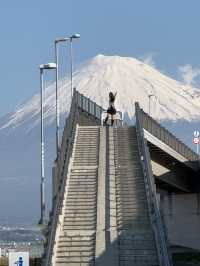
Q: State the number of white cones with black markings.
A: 0